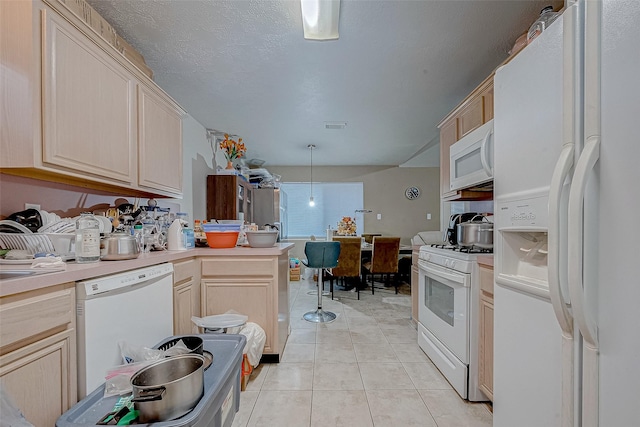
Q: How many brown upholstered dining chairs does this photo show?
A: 2